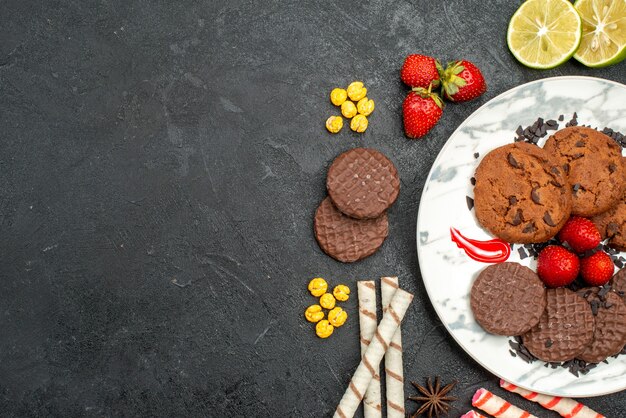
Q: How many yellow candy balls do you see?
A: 12